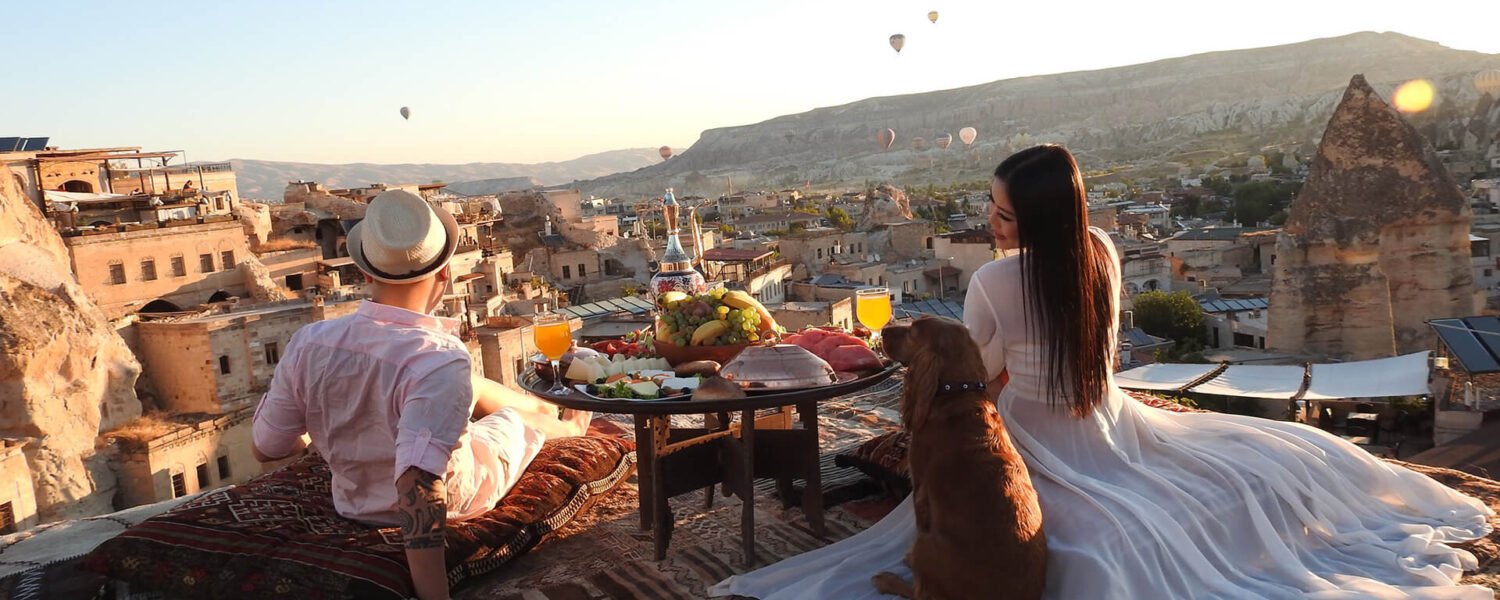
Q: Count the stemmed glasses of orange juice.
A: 2